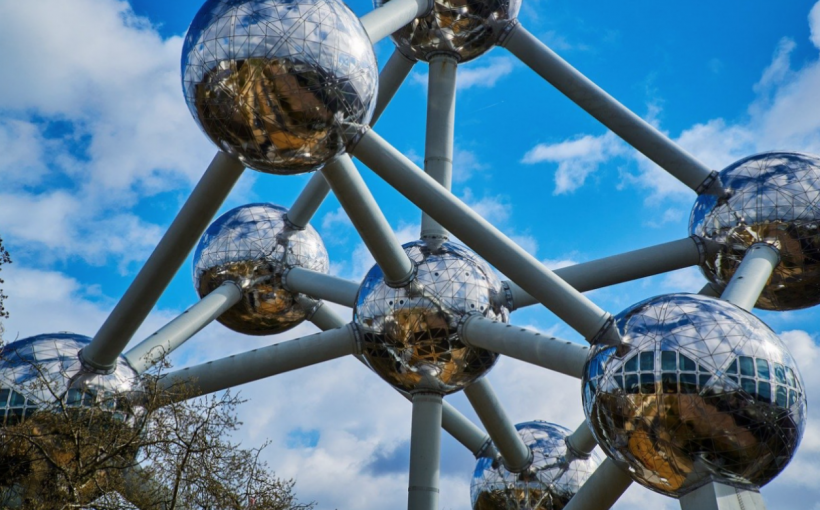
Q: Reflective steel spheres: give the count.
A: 8